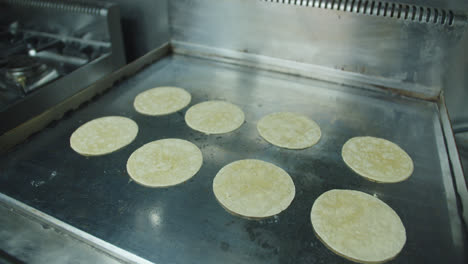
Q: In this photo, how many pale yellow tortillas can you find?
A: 8